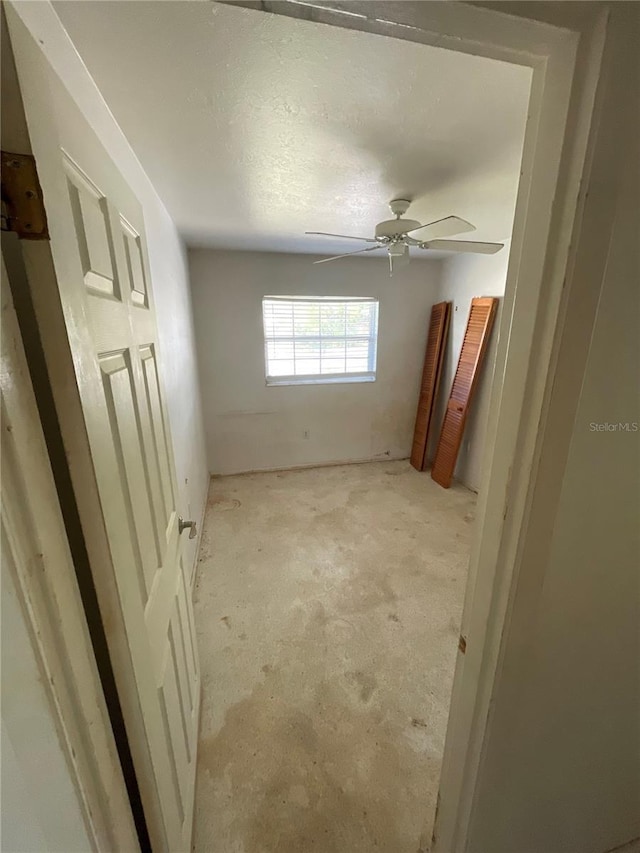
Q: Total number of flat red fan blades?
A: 0